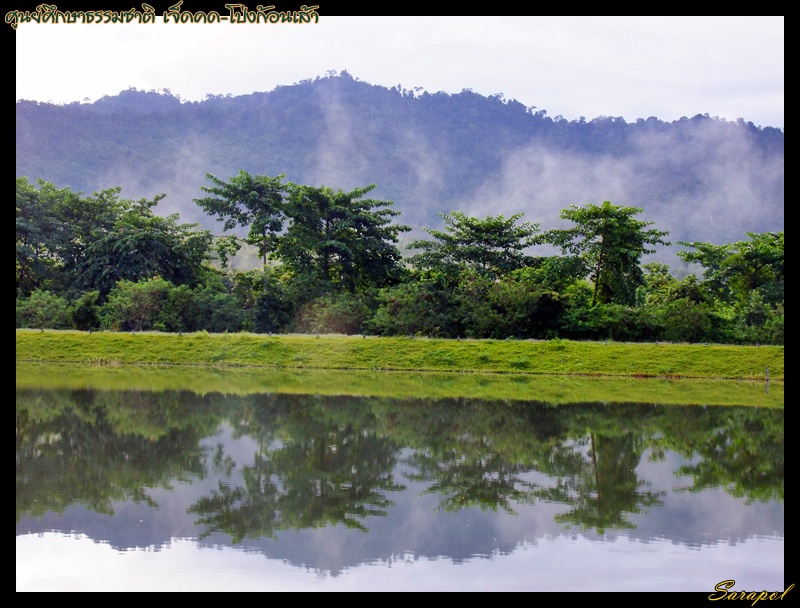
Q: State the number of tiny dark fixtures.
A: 14